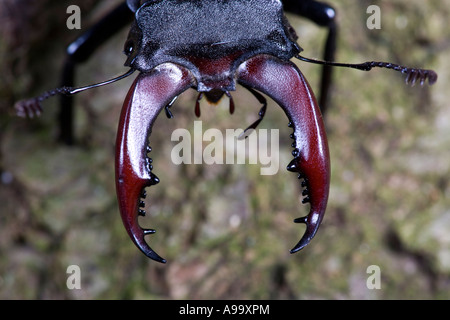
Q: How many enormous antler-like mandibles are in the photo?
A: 2